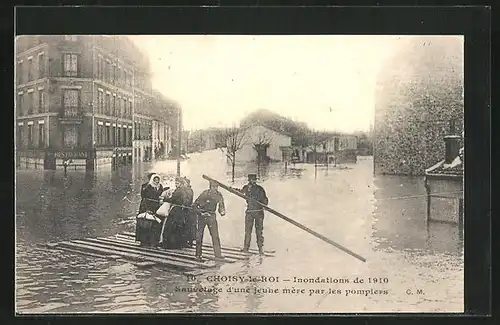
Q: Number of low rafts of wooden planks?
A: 1